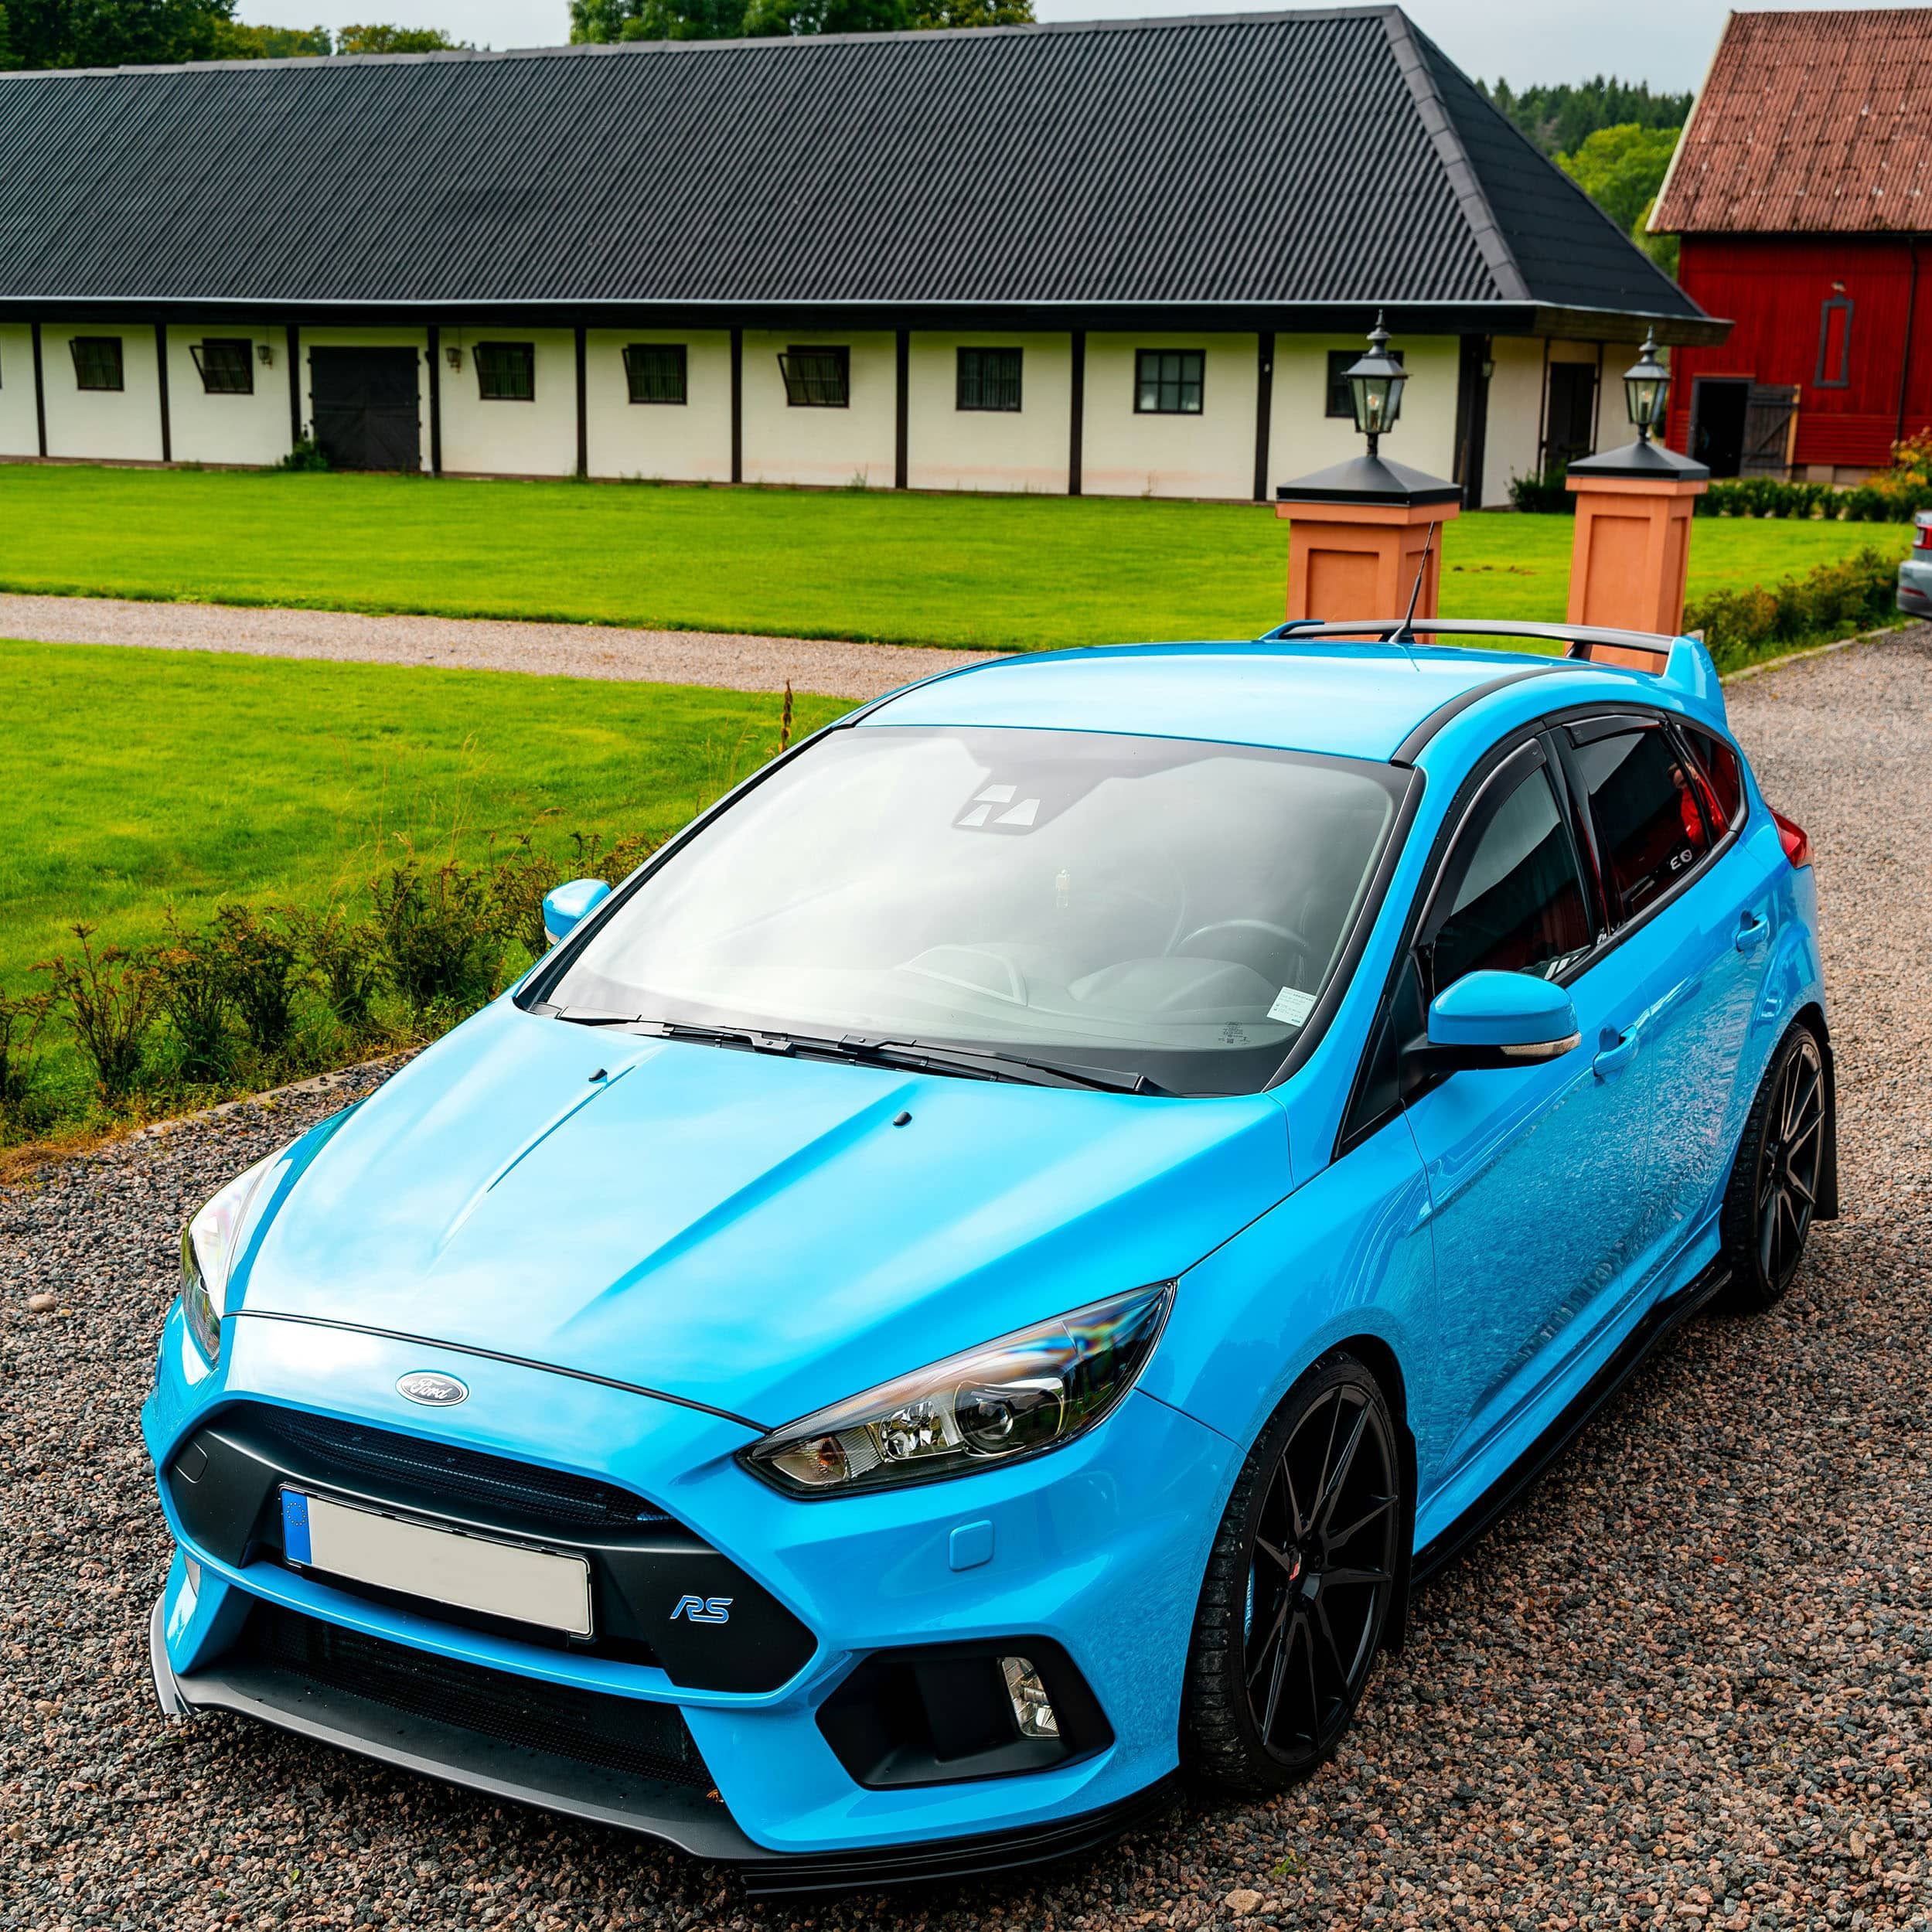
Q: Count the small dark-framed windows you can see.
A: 8